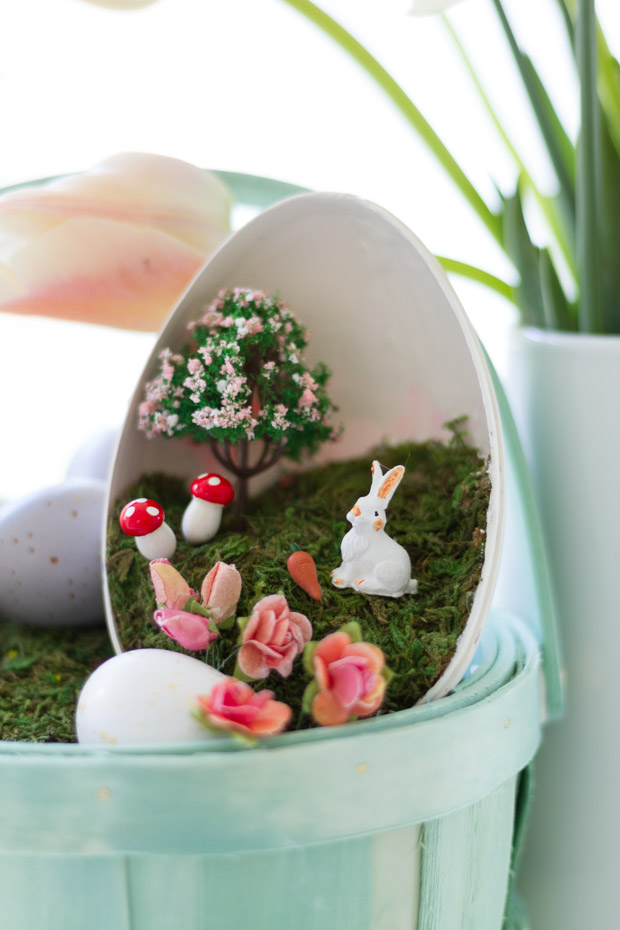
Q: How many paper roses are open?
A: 3